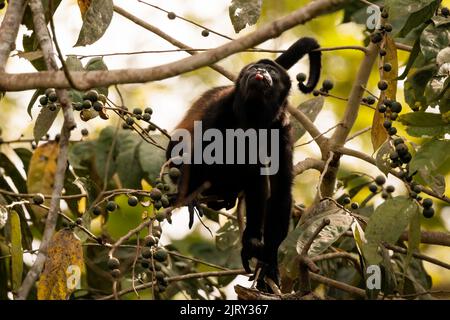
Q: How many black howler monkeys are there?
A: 1